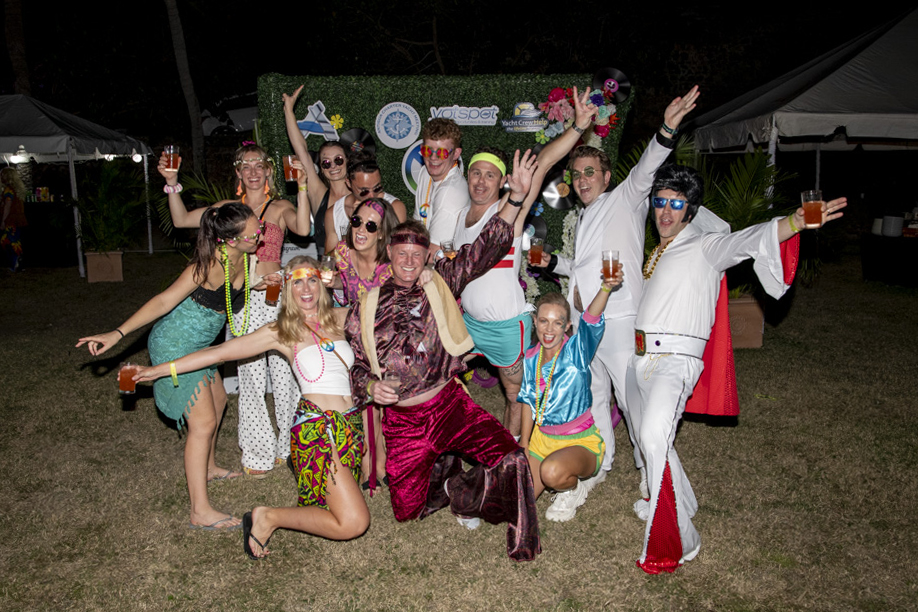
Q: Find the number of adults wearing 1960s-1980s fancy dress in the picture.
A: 12